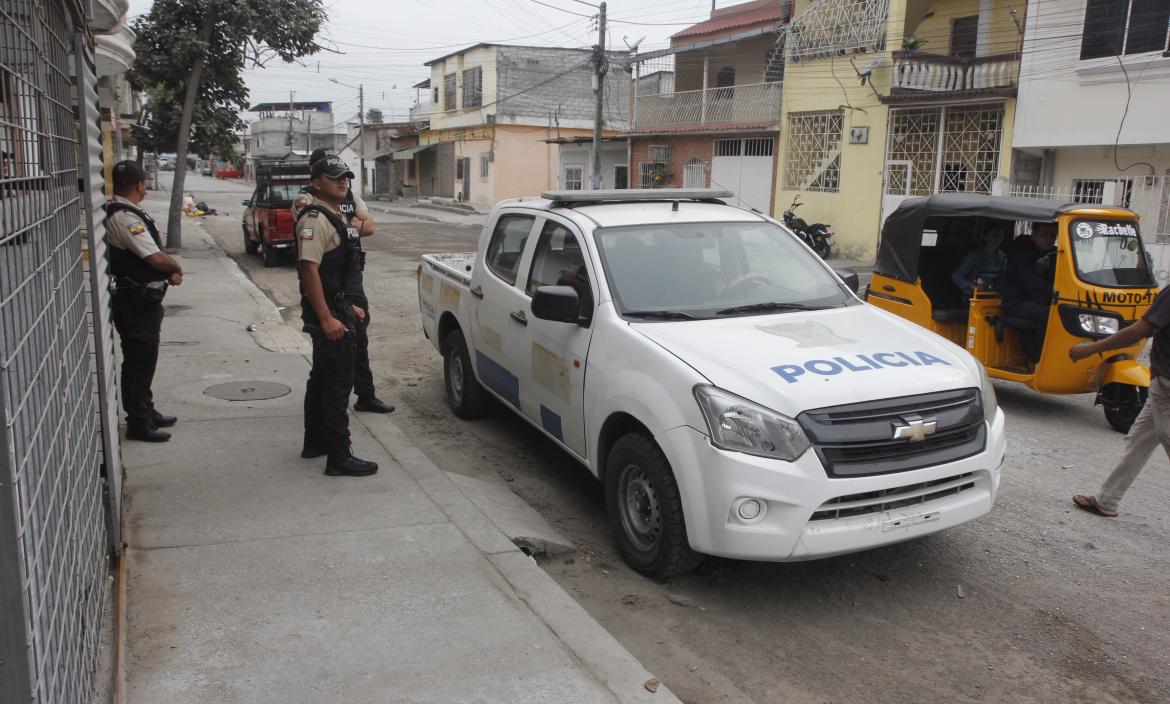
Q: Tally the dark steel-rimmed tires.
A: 2